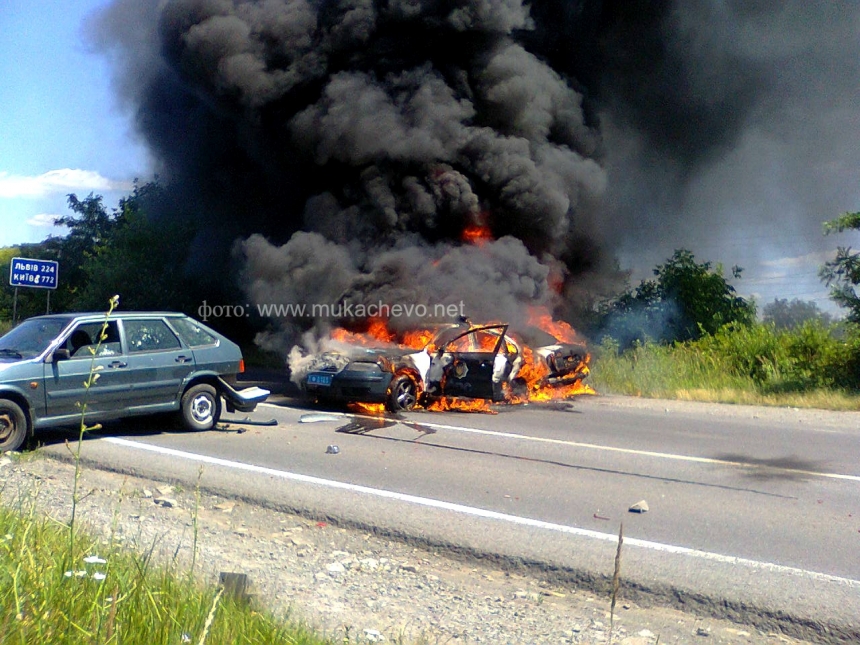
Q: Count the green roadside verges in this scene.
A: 2